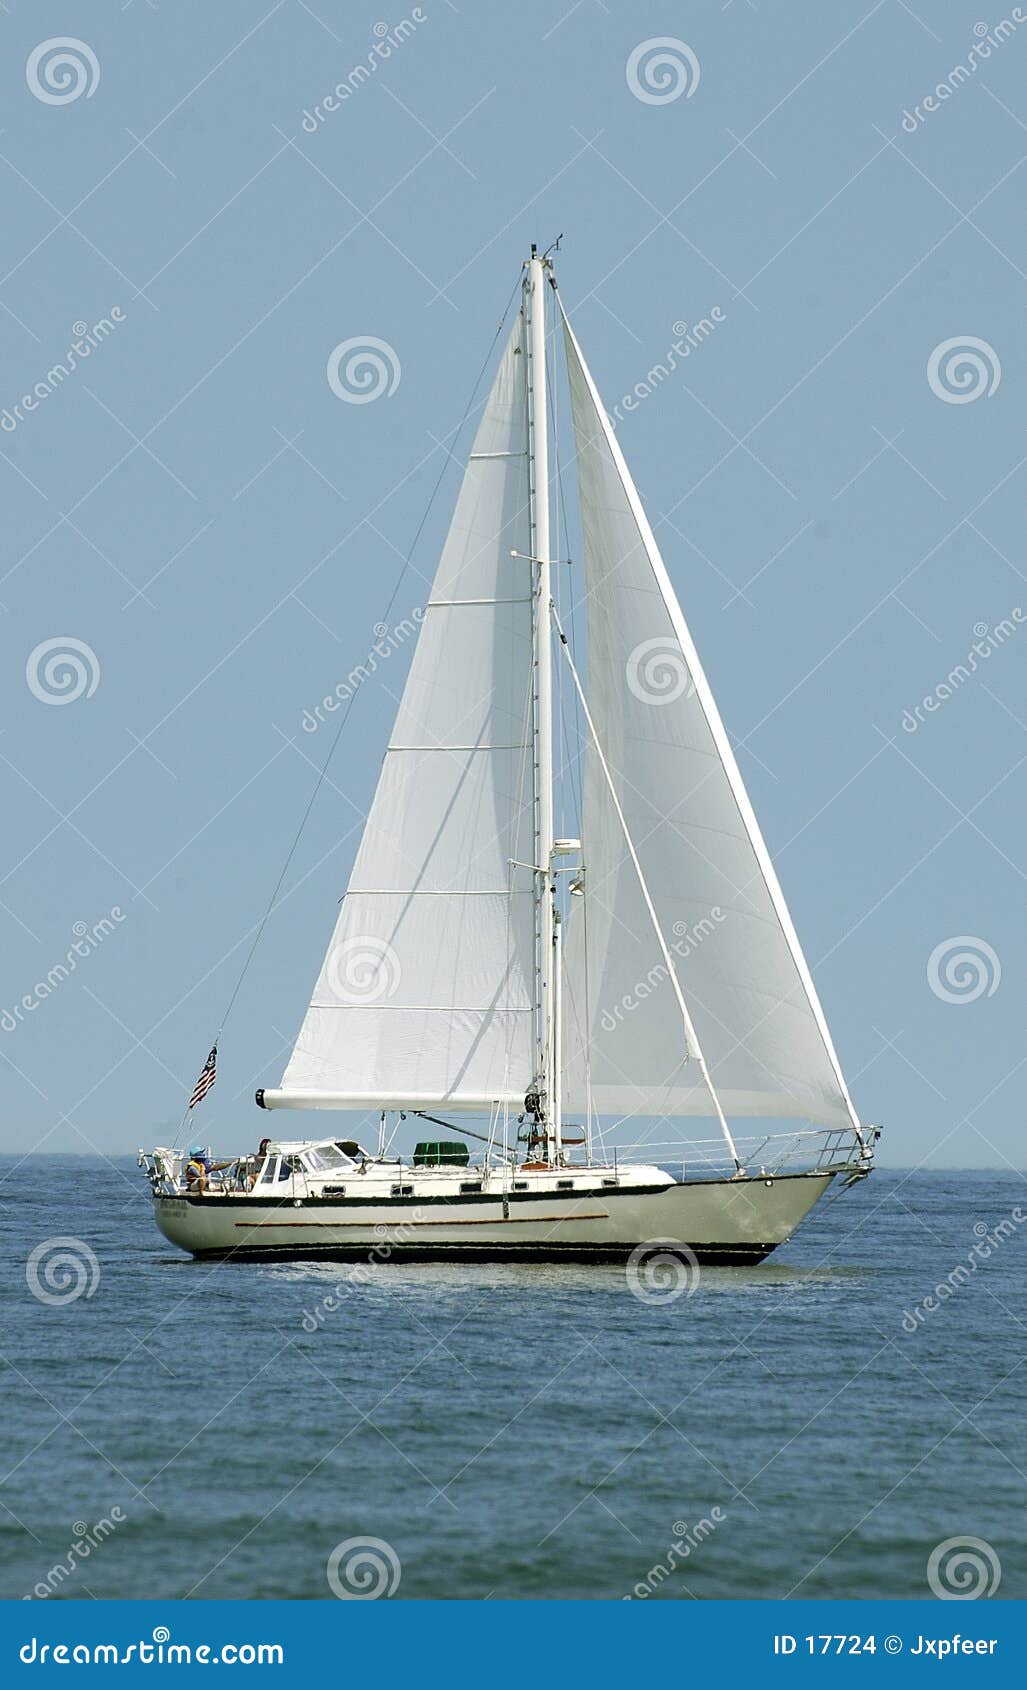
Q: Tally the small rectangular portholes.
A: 6